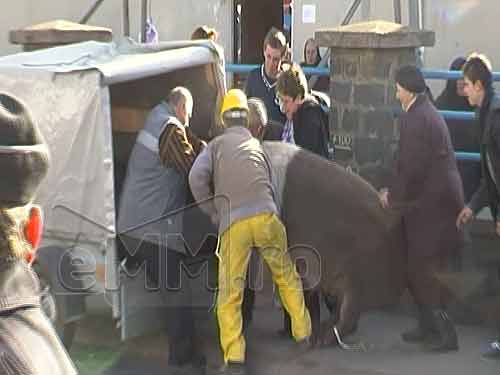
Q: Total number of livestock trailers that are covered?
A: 1